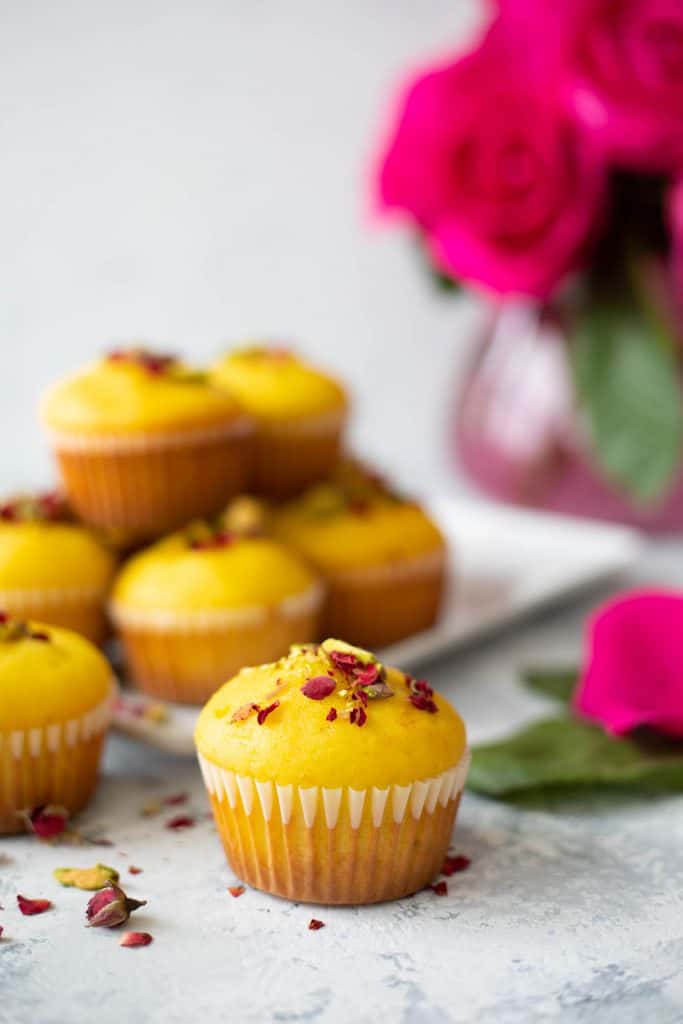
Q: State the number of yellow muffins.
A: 7